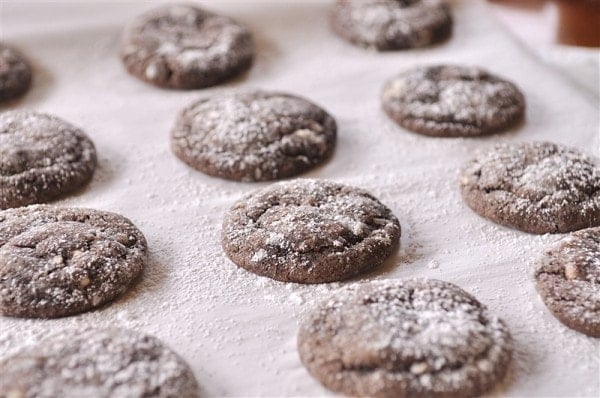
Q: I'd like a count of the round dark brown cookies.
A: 12